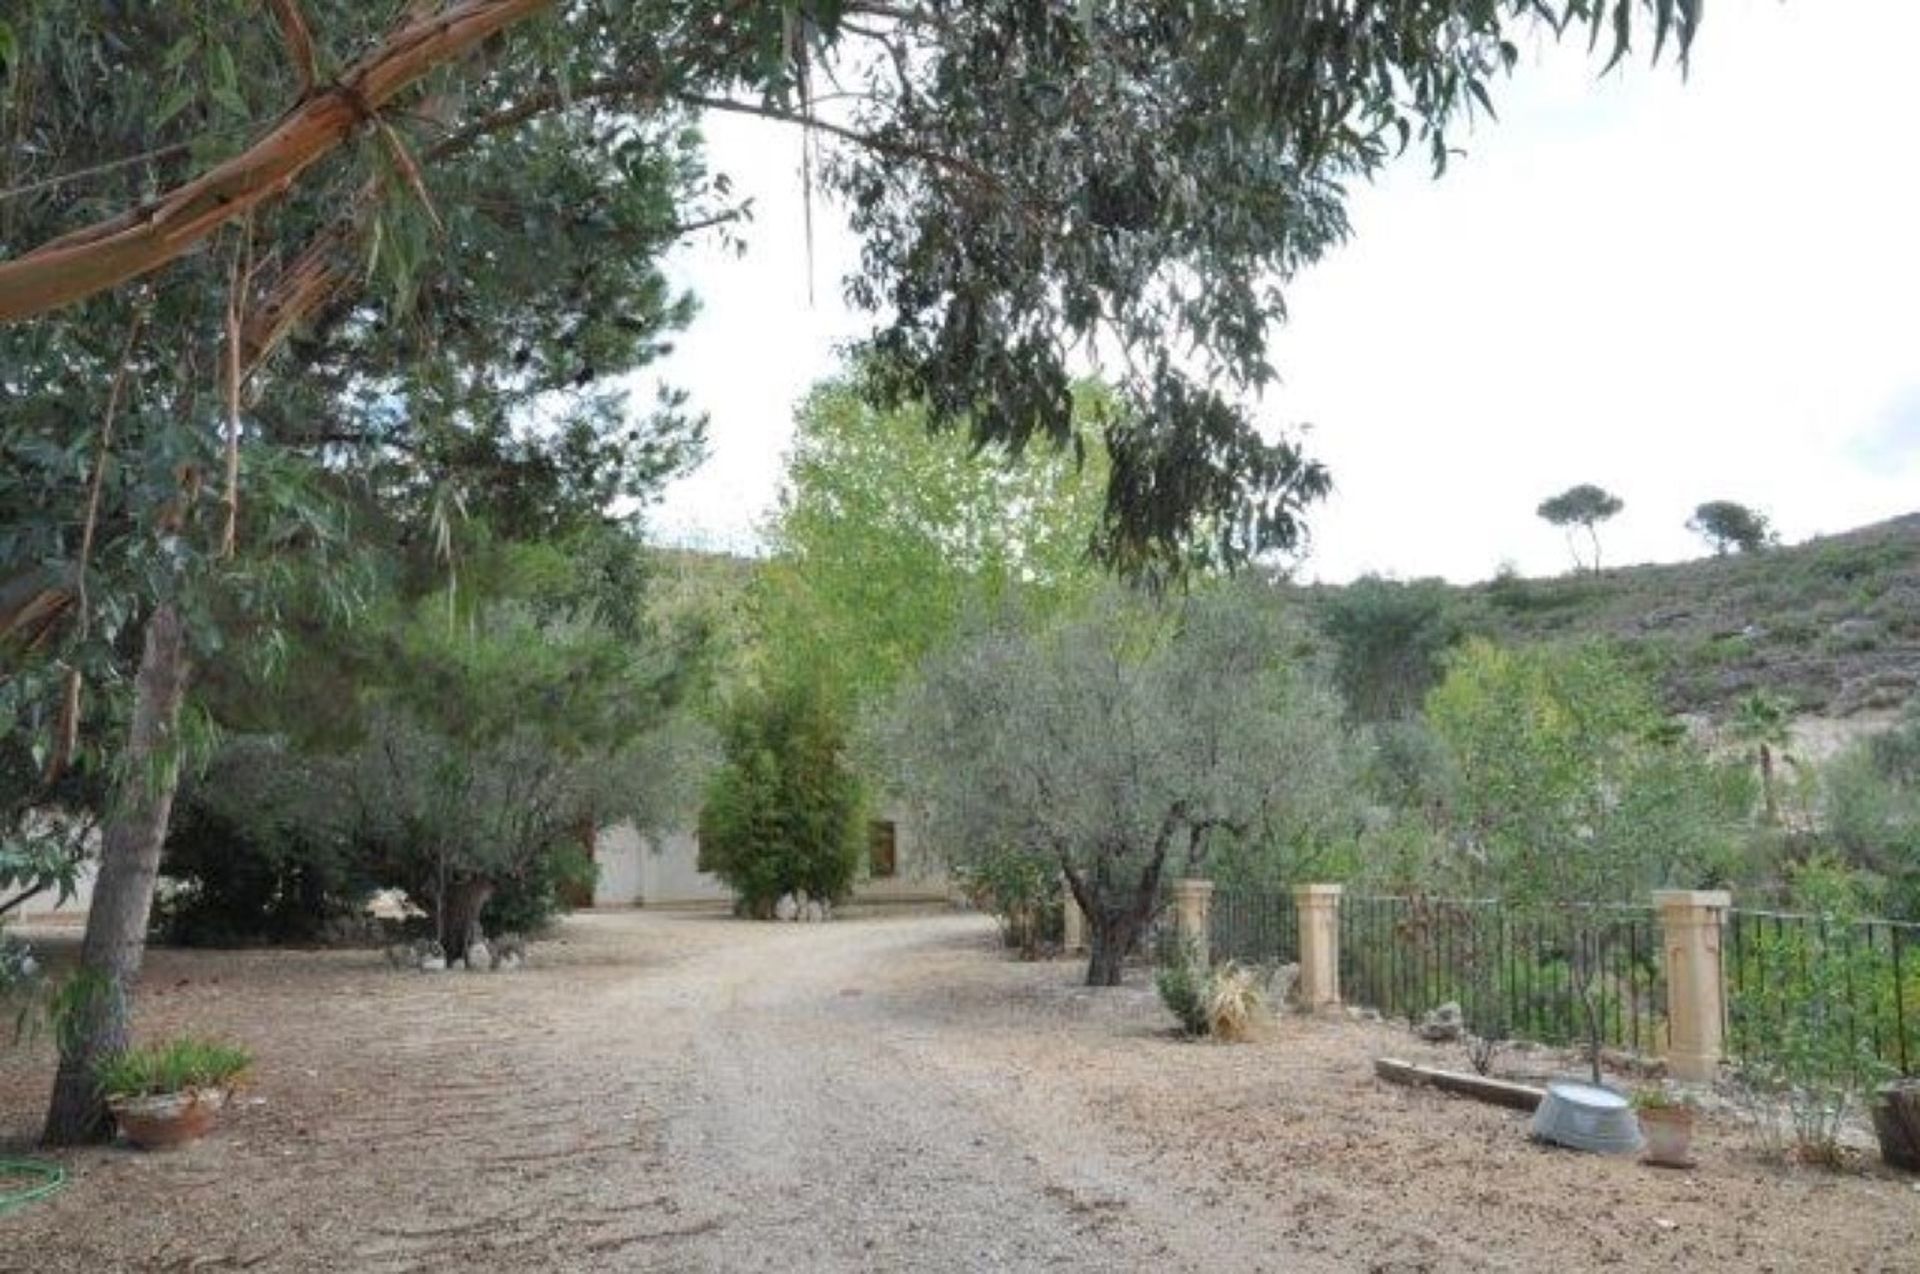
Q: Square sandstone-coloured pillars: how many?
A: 4